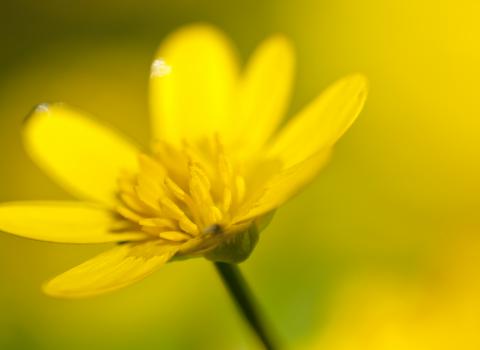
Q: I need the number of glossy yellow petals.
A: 7